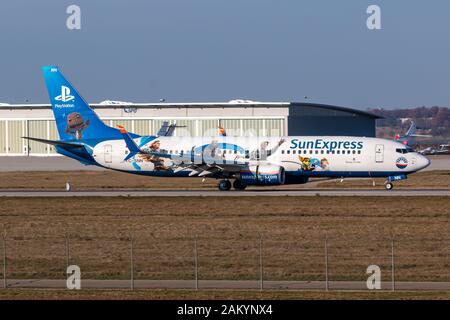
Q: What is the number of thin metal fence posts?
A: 7